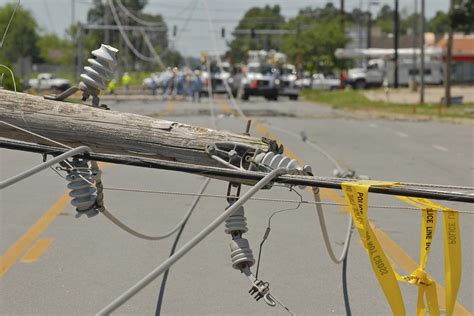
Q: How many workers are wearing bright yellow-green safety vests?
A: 2